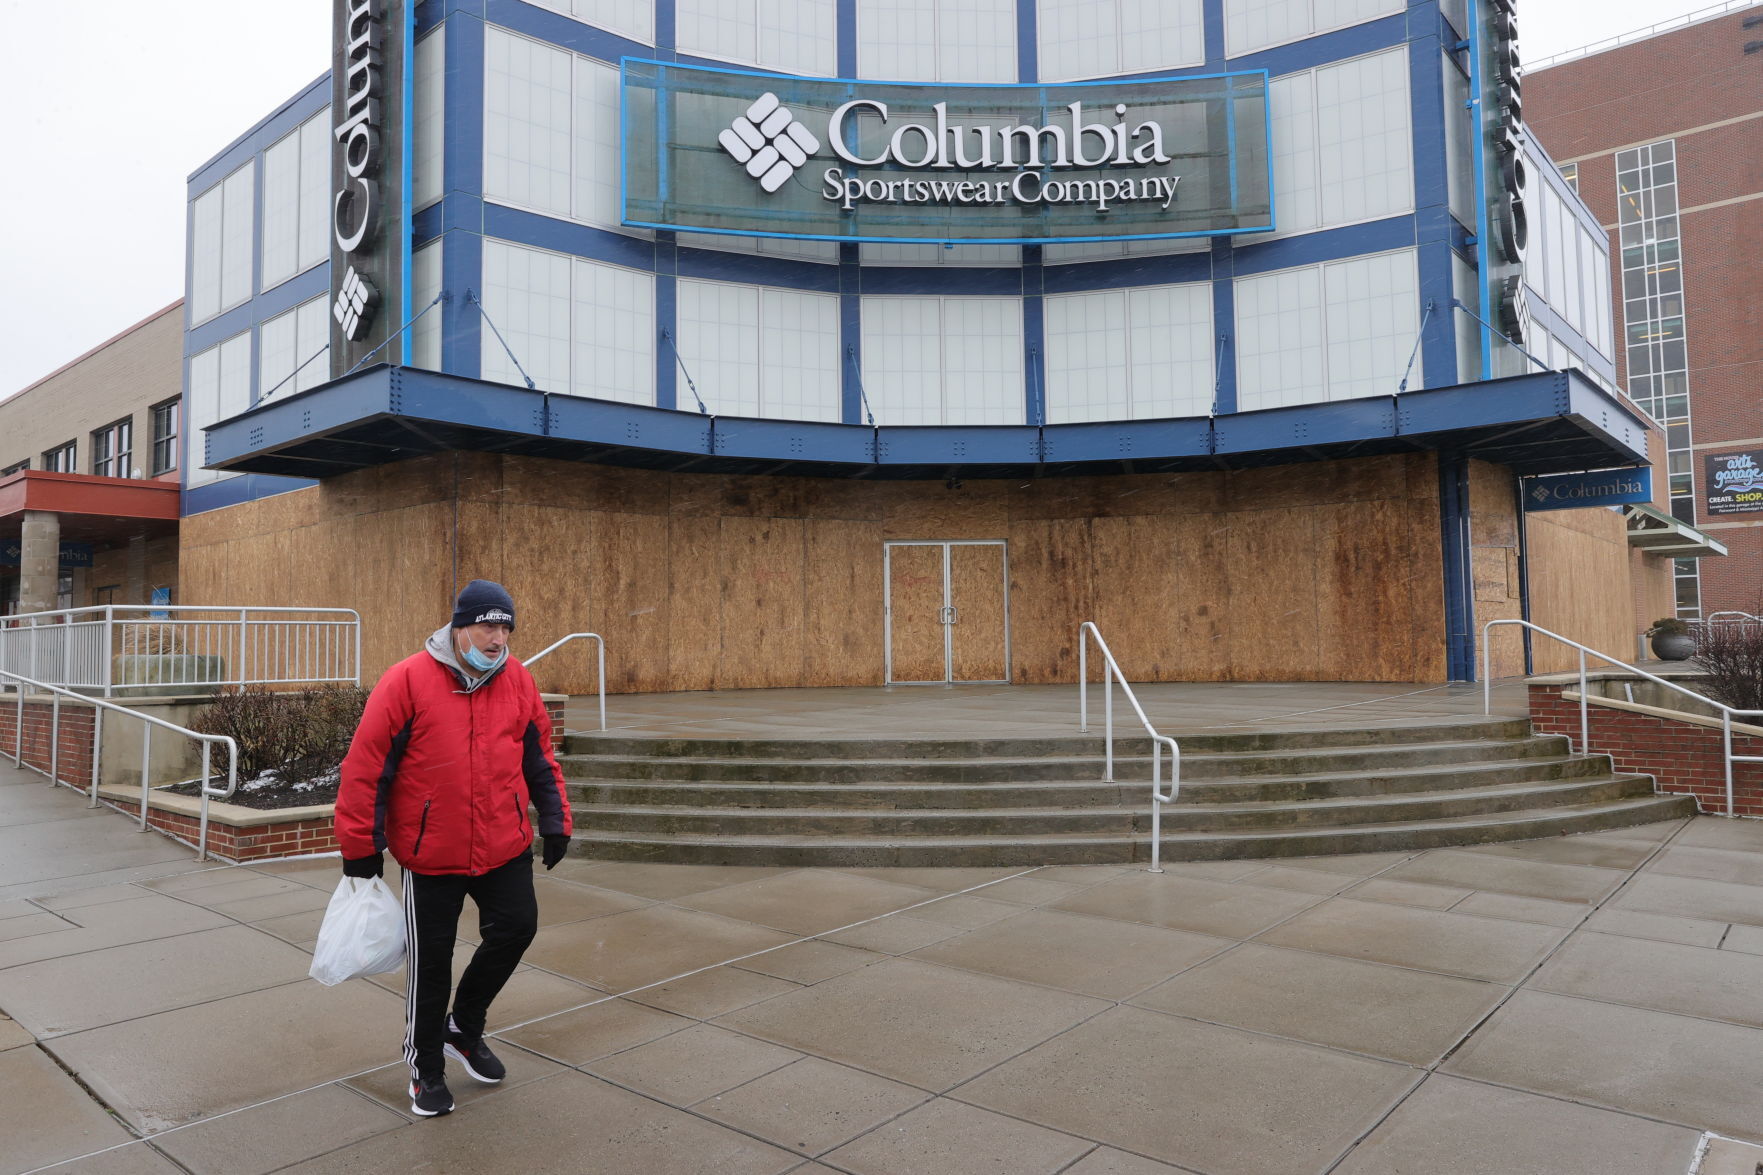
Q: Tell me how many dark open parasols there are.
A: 0